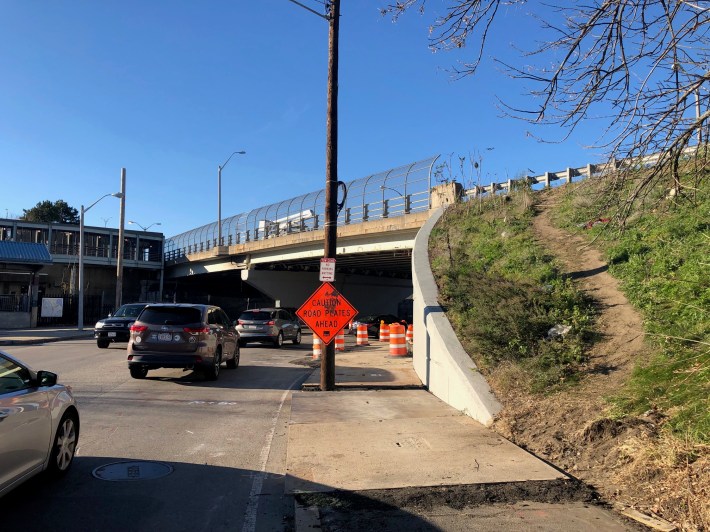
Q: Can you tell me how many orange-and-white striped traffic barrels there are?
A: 6